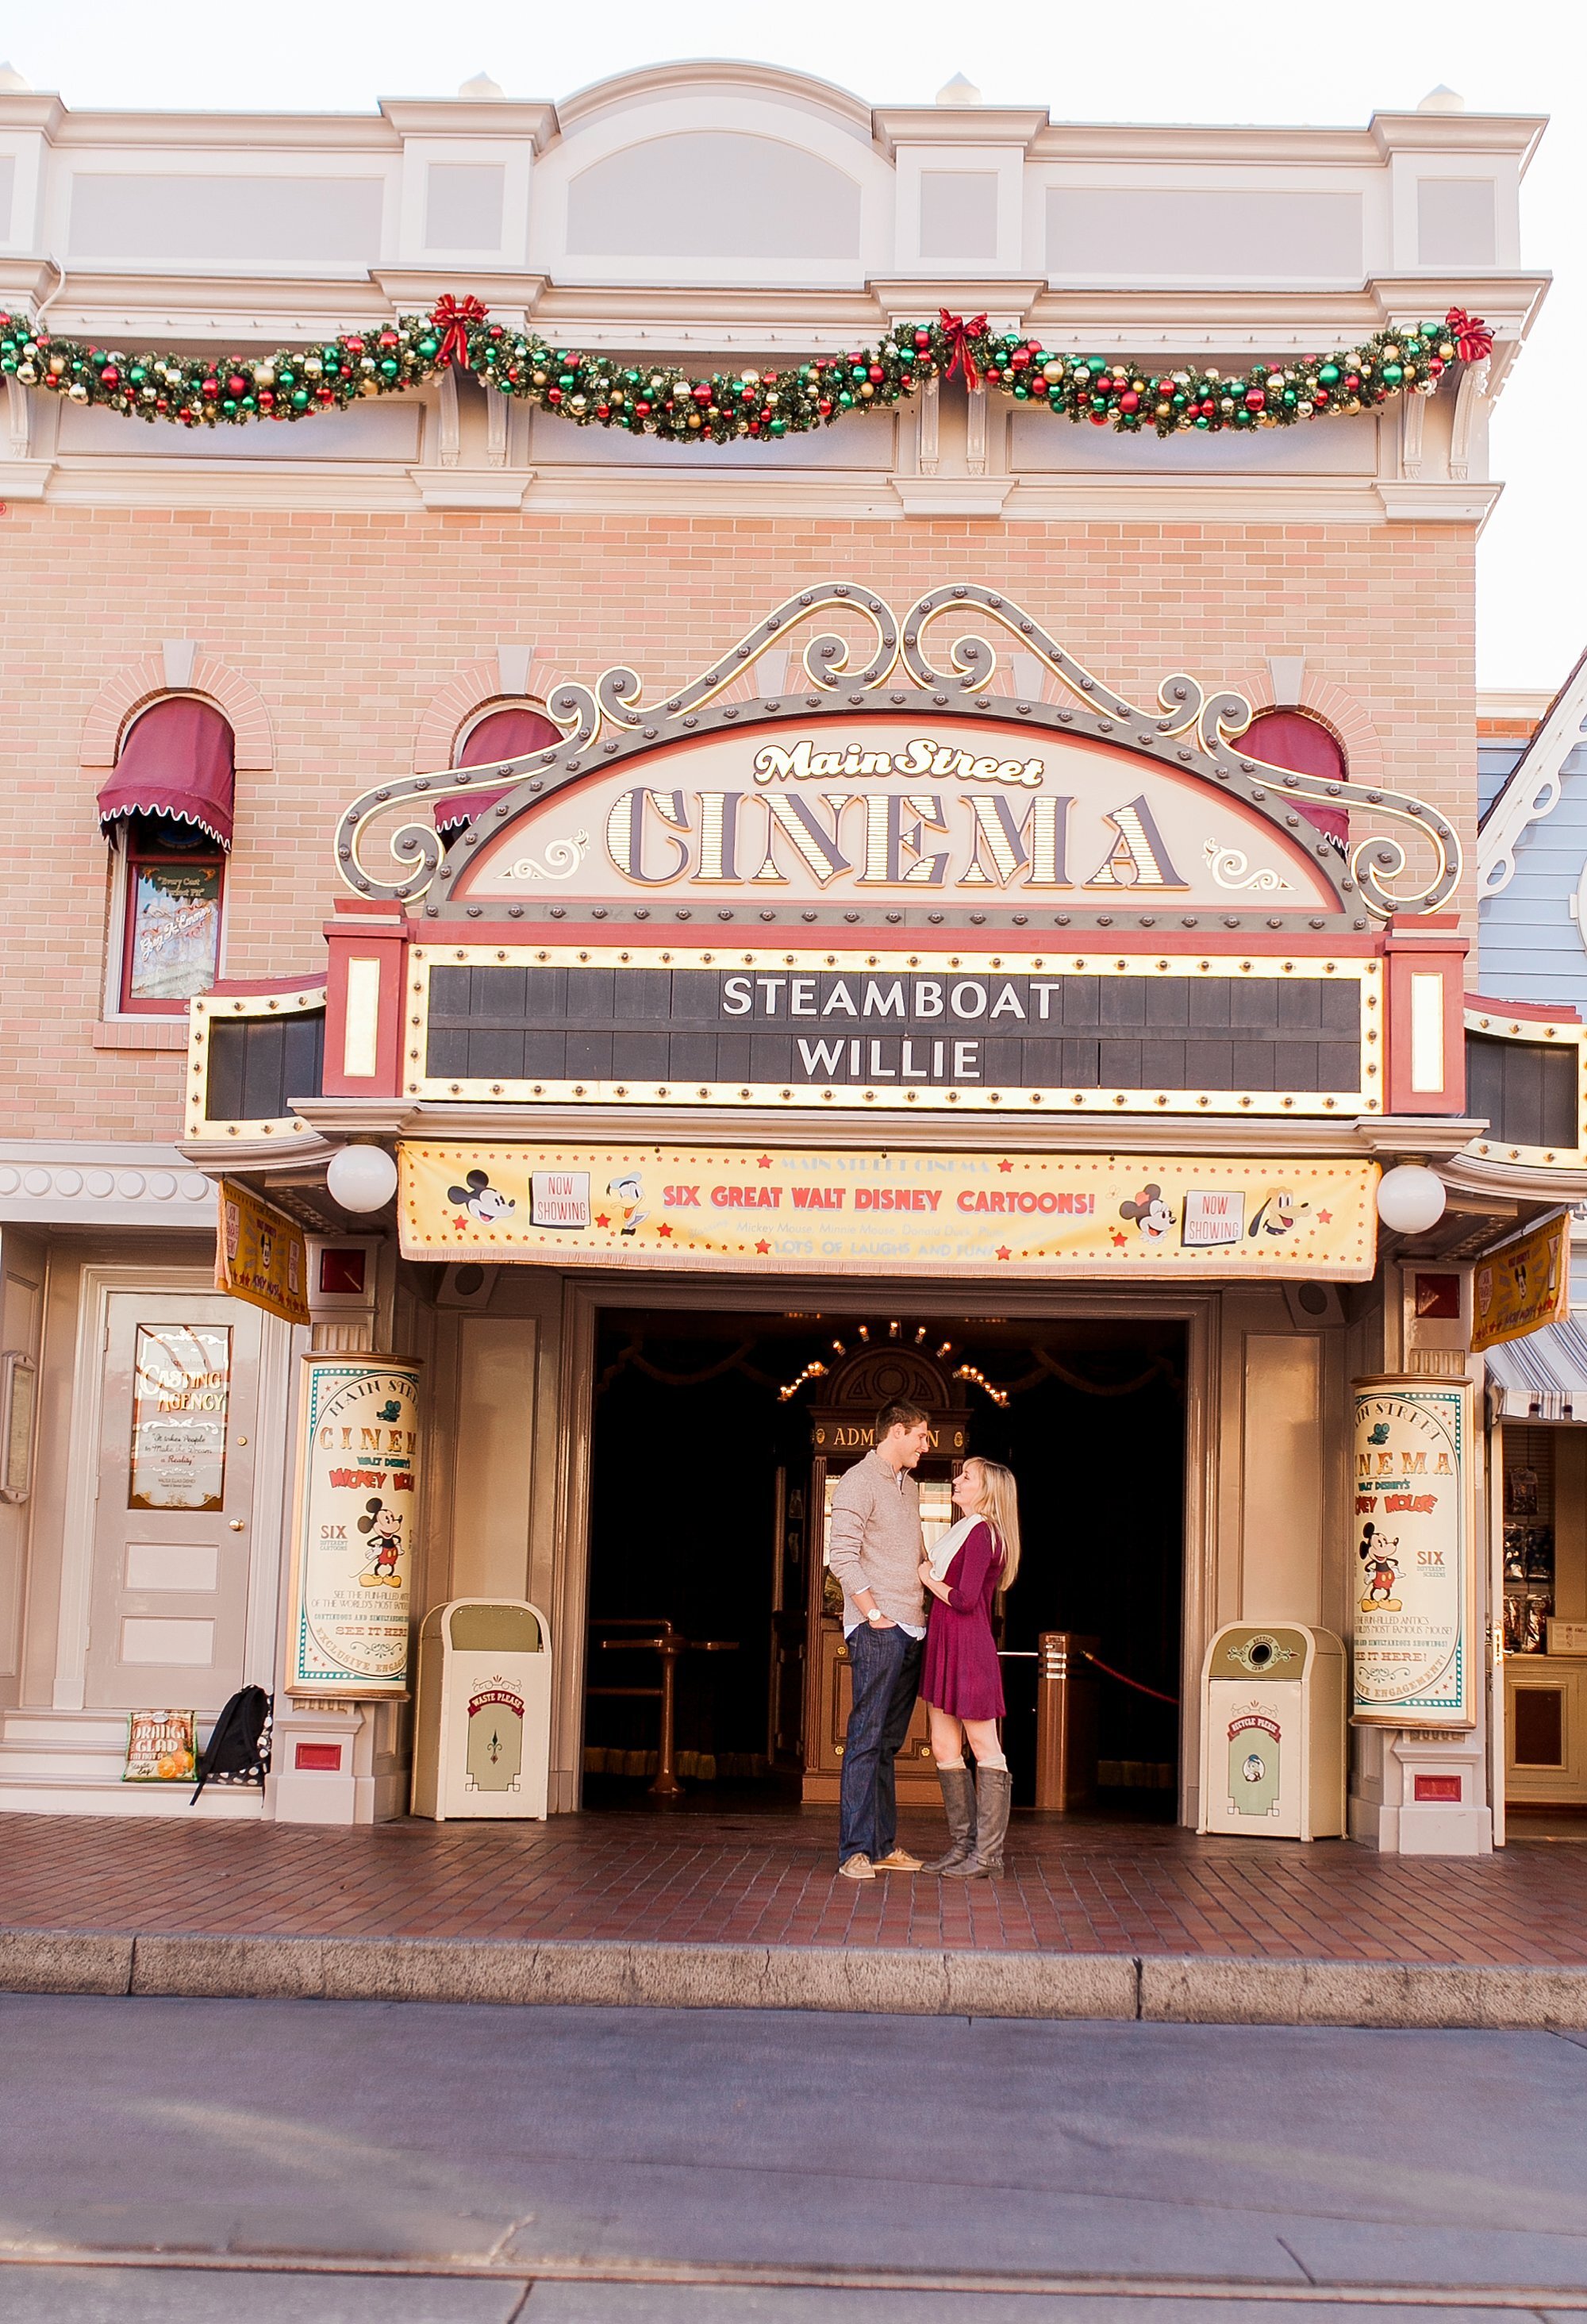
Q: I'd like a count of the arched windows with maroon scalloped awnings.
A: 3